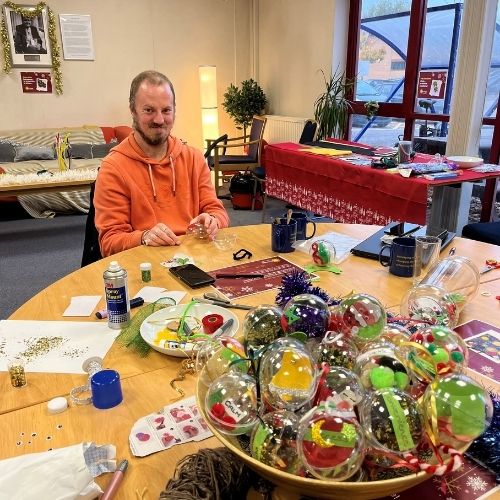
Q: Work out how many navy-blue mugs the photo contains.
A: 3